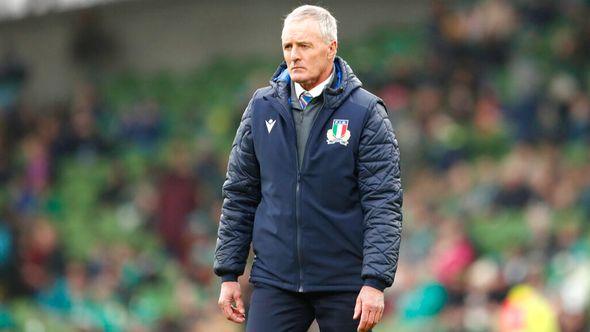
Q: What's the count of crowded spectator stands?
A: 1